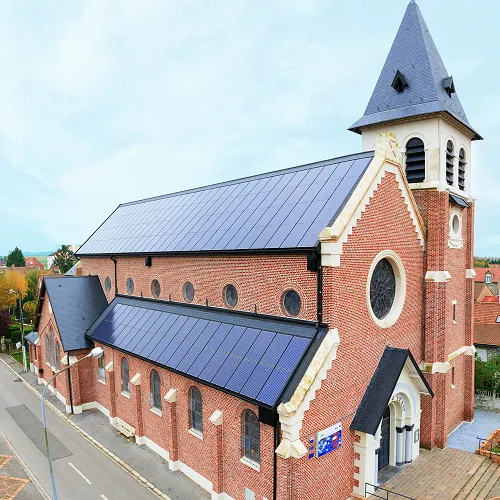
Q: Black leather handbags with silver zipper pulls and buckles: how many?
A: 0